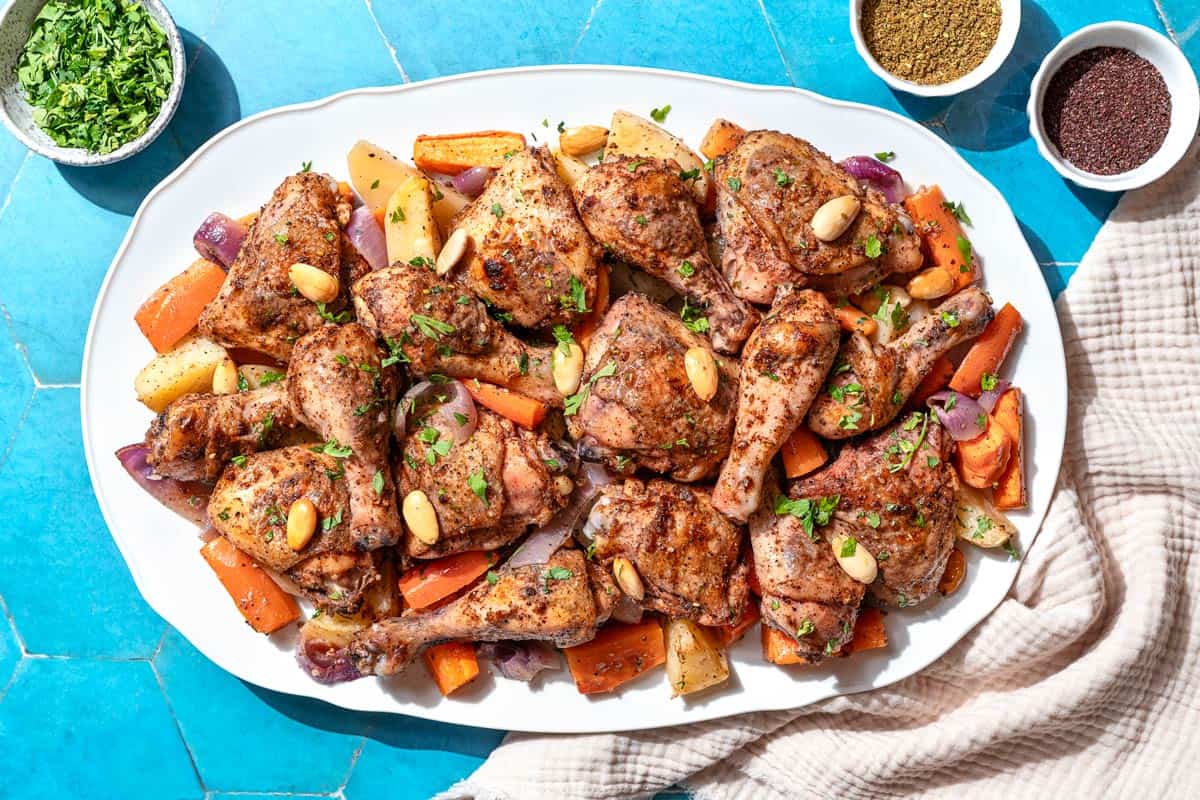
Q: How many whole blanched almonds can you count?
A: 12